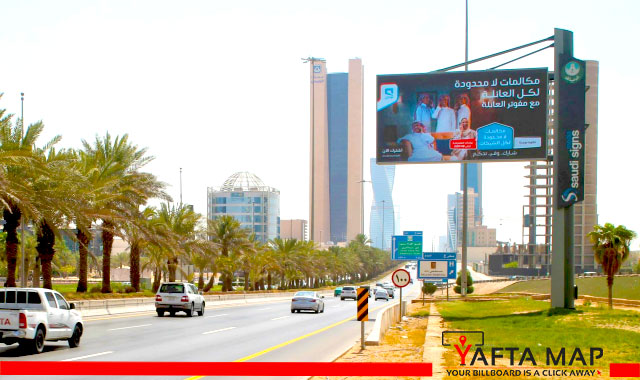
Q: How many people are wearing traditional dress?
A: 5